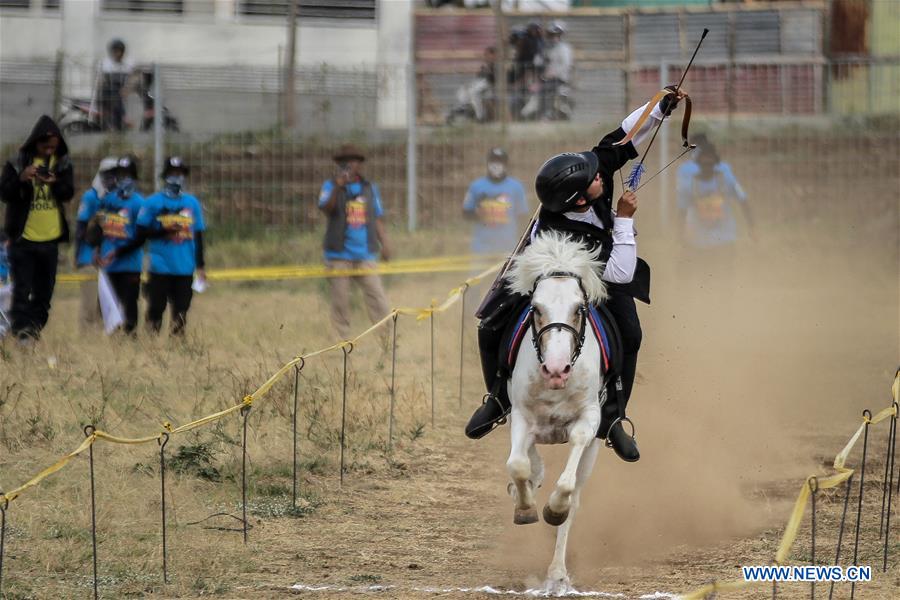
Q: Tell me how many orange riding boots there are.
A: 0